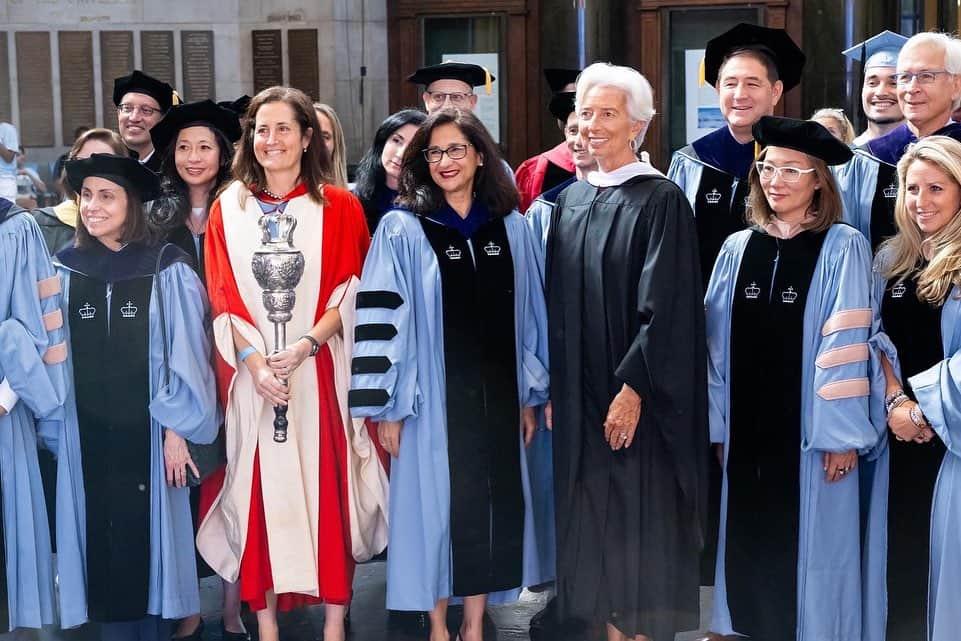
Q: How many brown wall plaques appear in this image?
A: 8